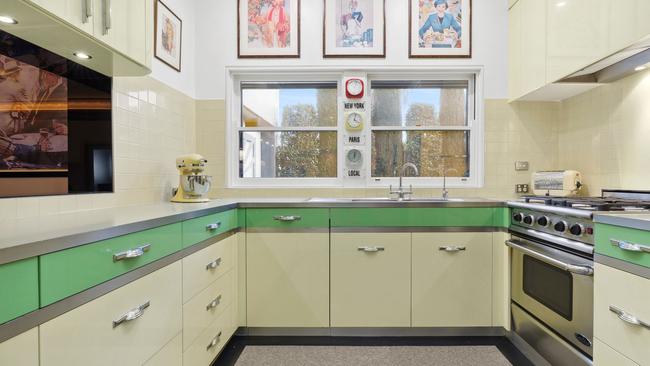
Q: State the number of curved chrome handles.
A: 11